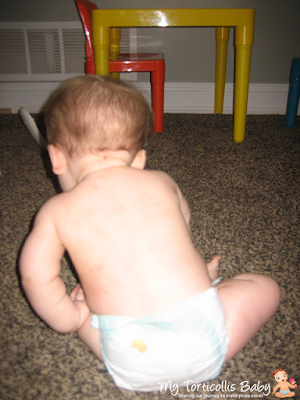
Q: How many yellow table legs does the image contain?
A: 4